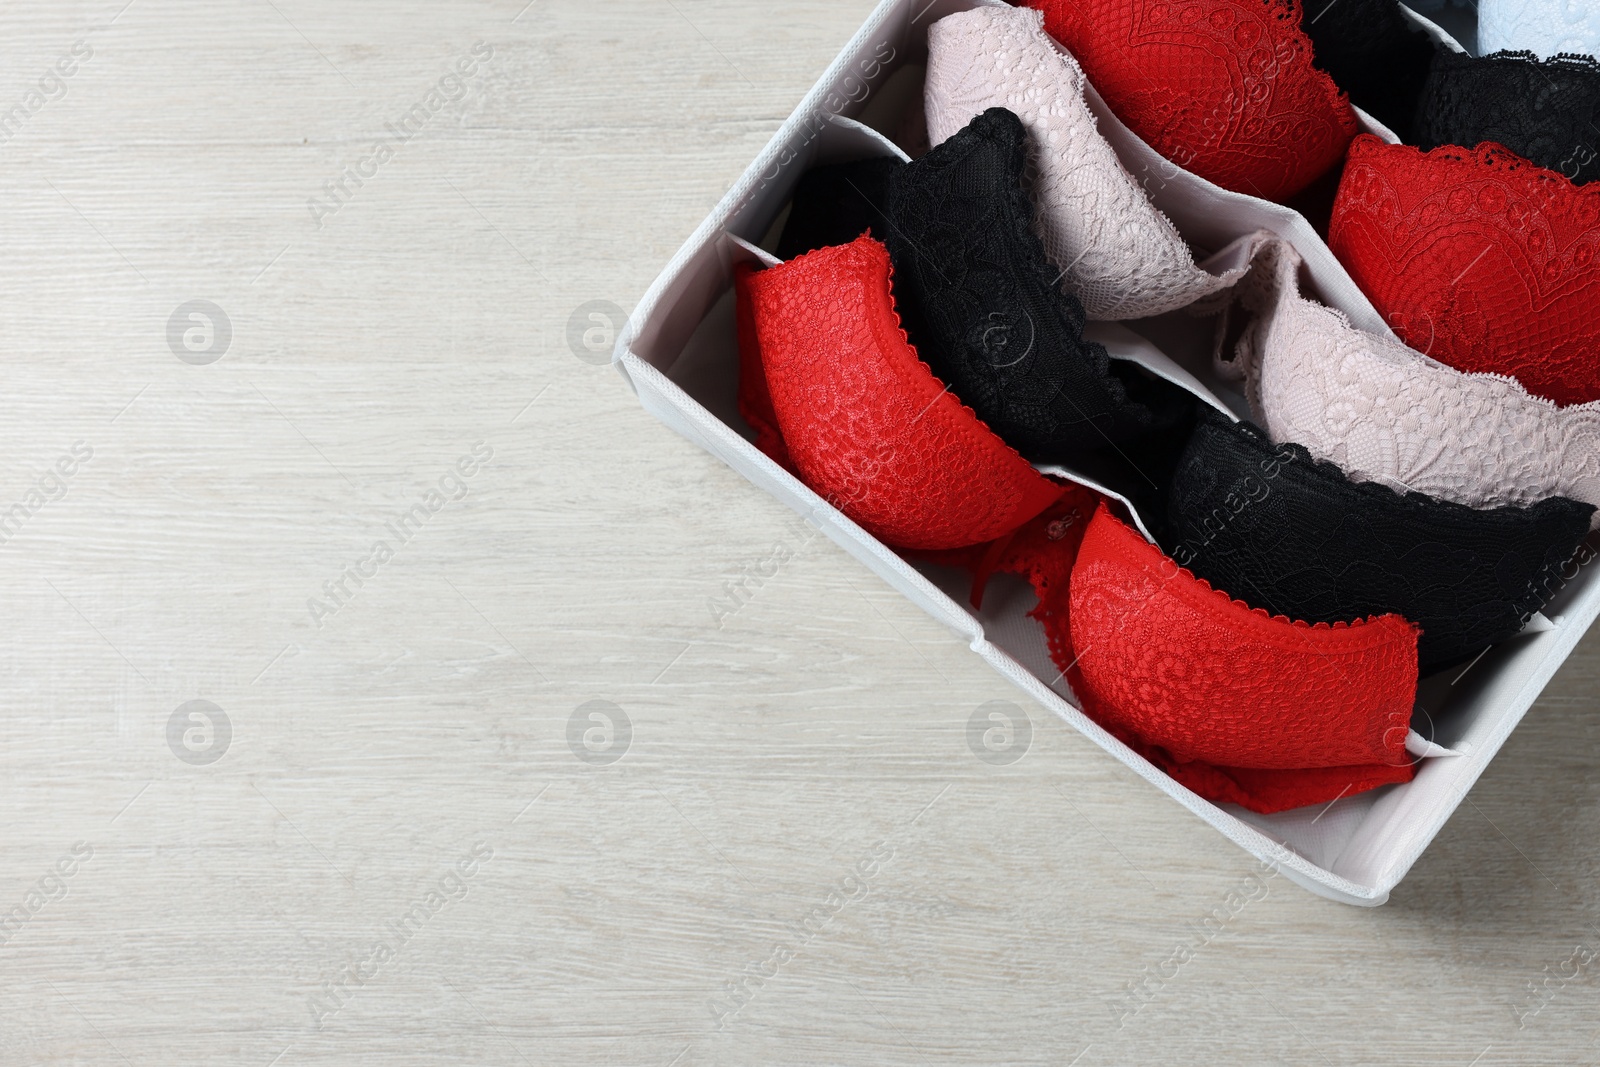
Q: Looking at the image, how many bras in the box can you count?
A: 6